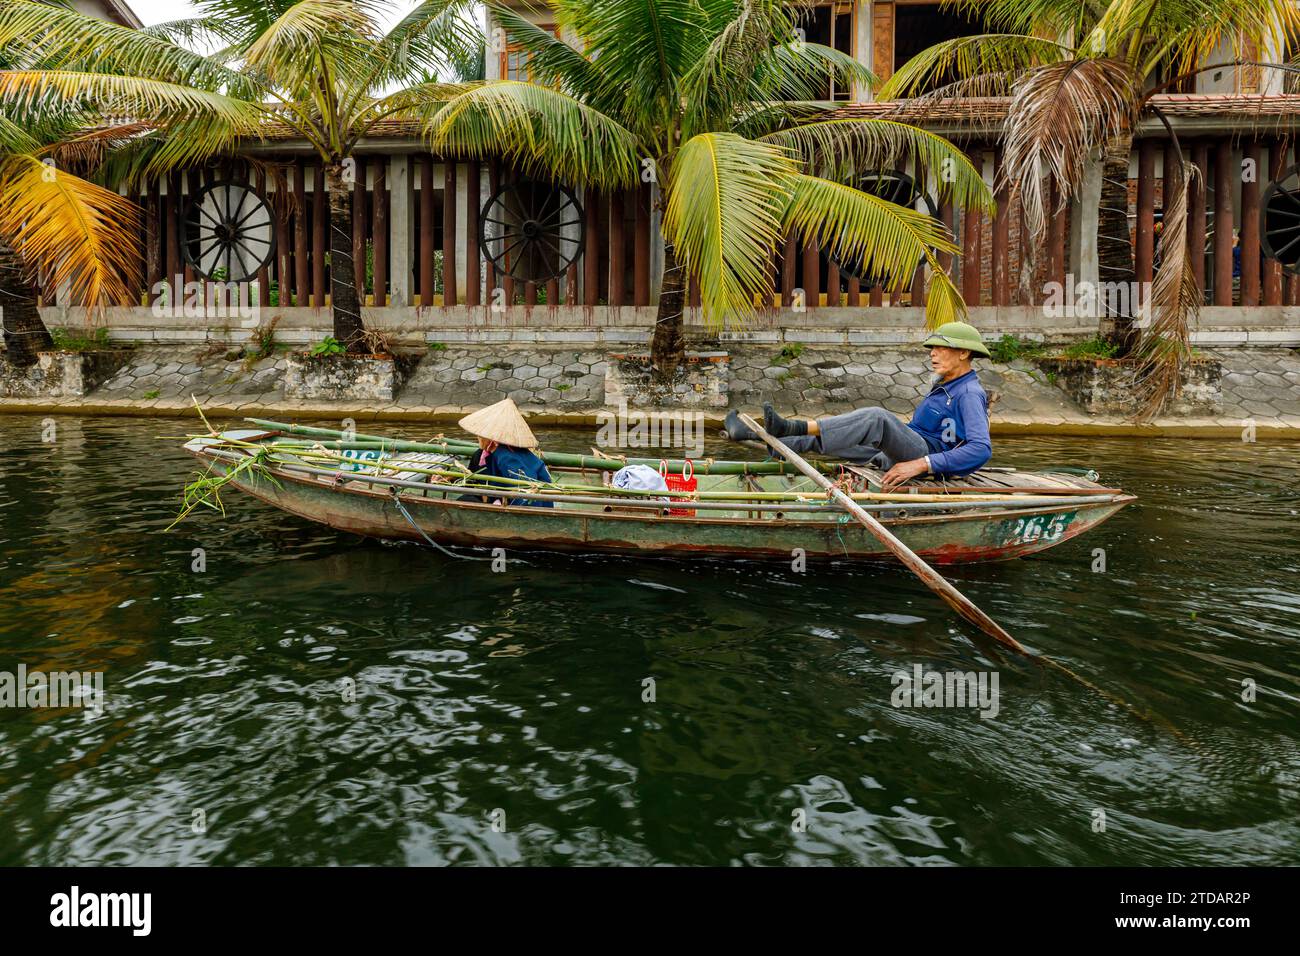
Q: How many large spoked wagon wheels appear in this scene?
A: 4